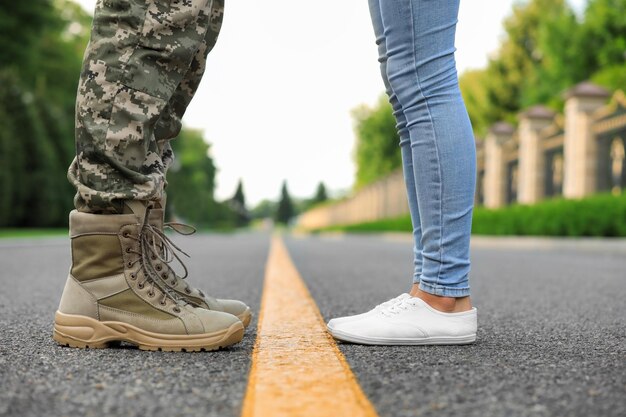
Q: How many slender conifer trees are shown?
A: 3